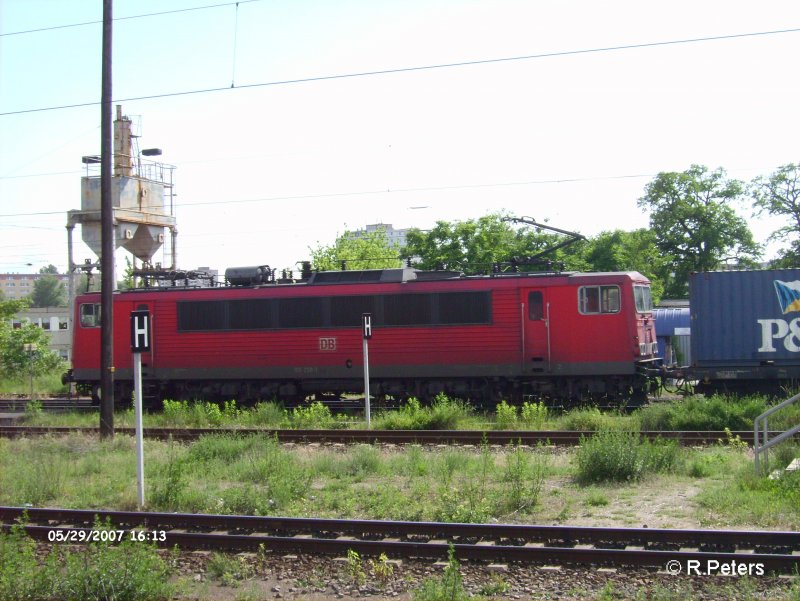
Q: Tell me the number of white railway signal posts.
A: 2